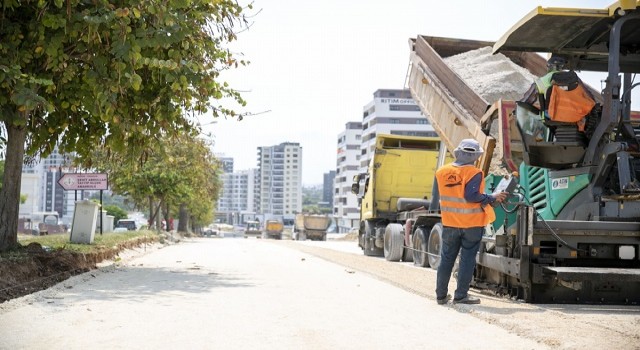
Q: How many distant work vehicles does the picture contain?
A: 3